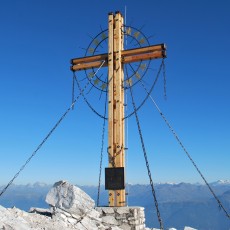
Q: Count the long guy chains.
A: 4